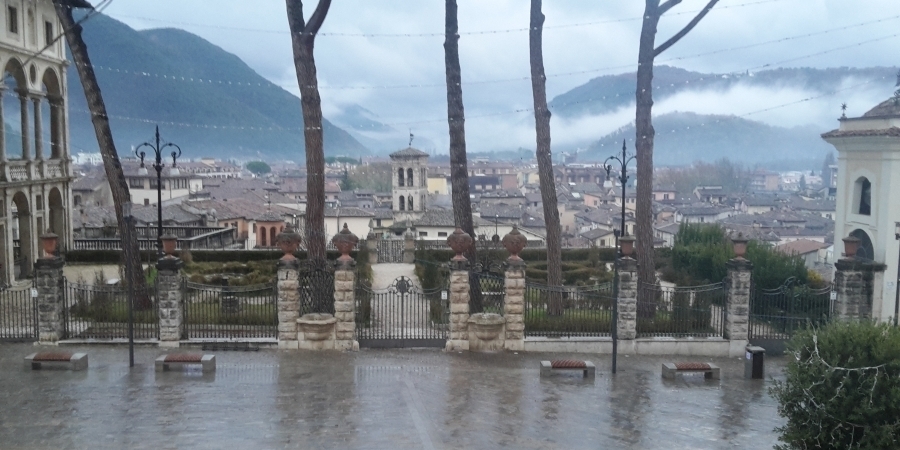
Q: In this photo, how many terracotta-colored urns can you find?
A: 9